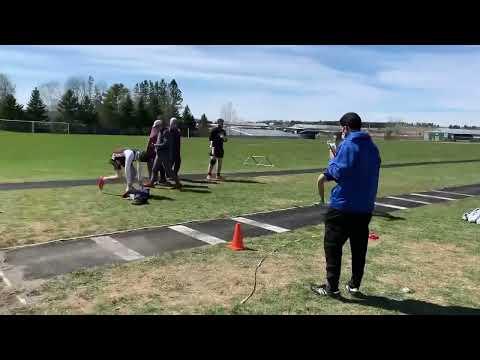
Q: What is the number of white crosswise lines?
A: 7